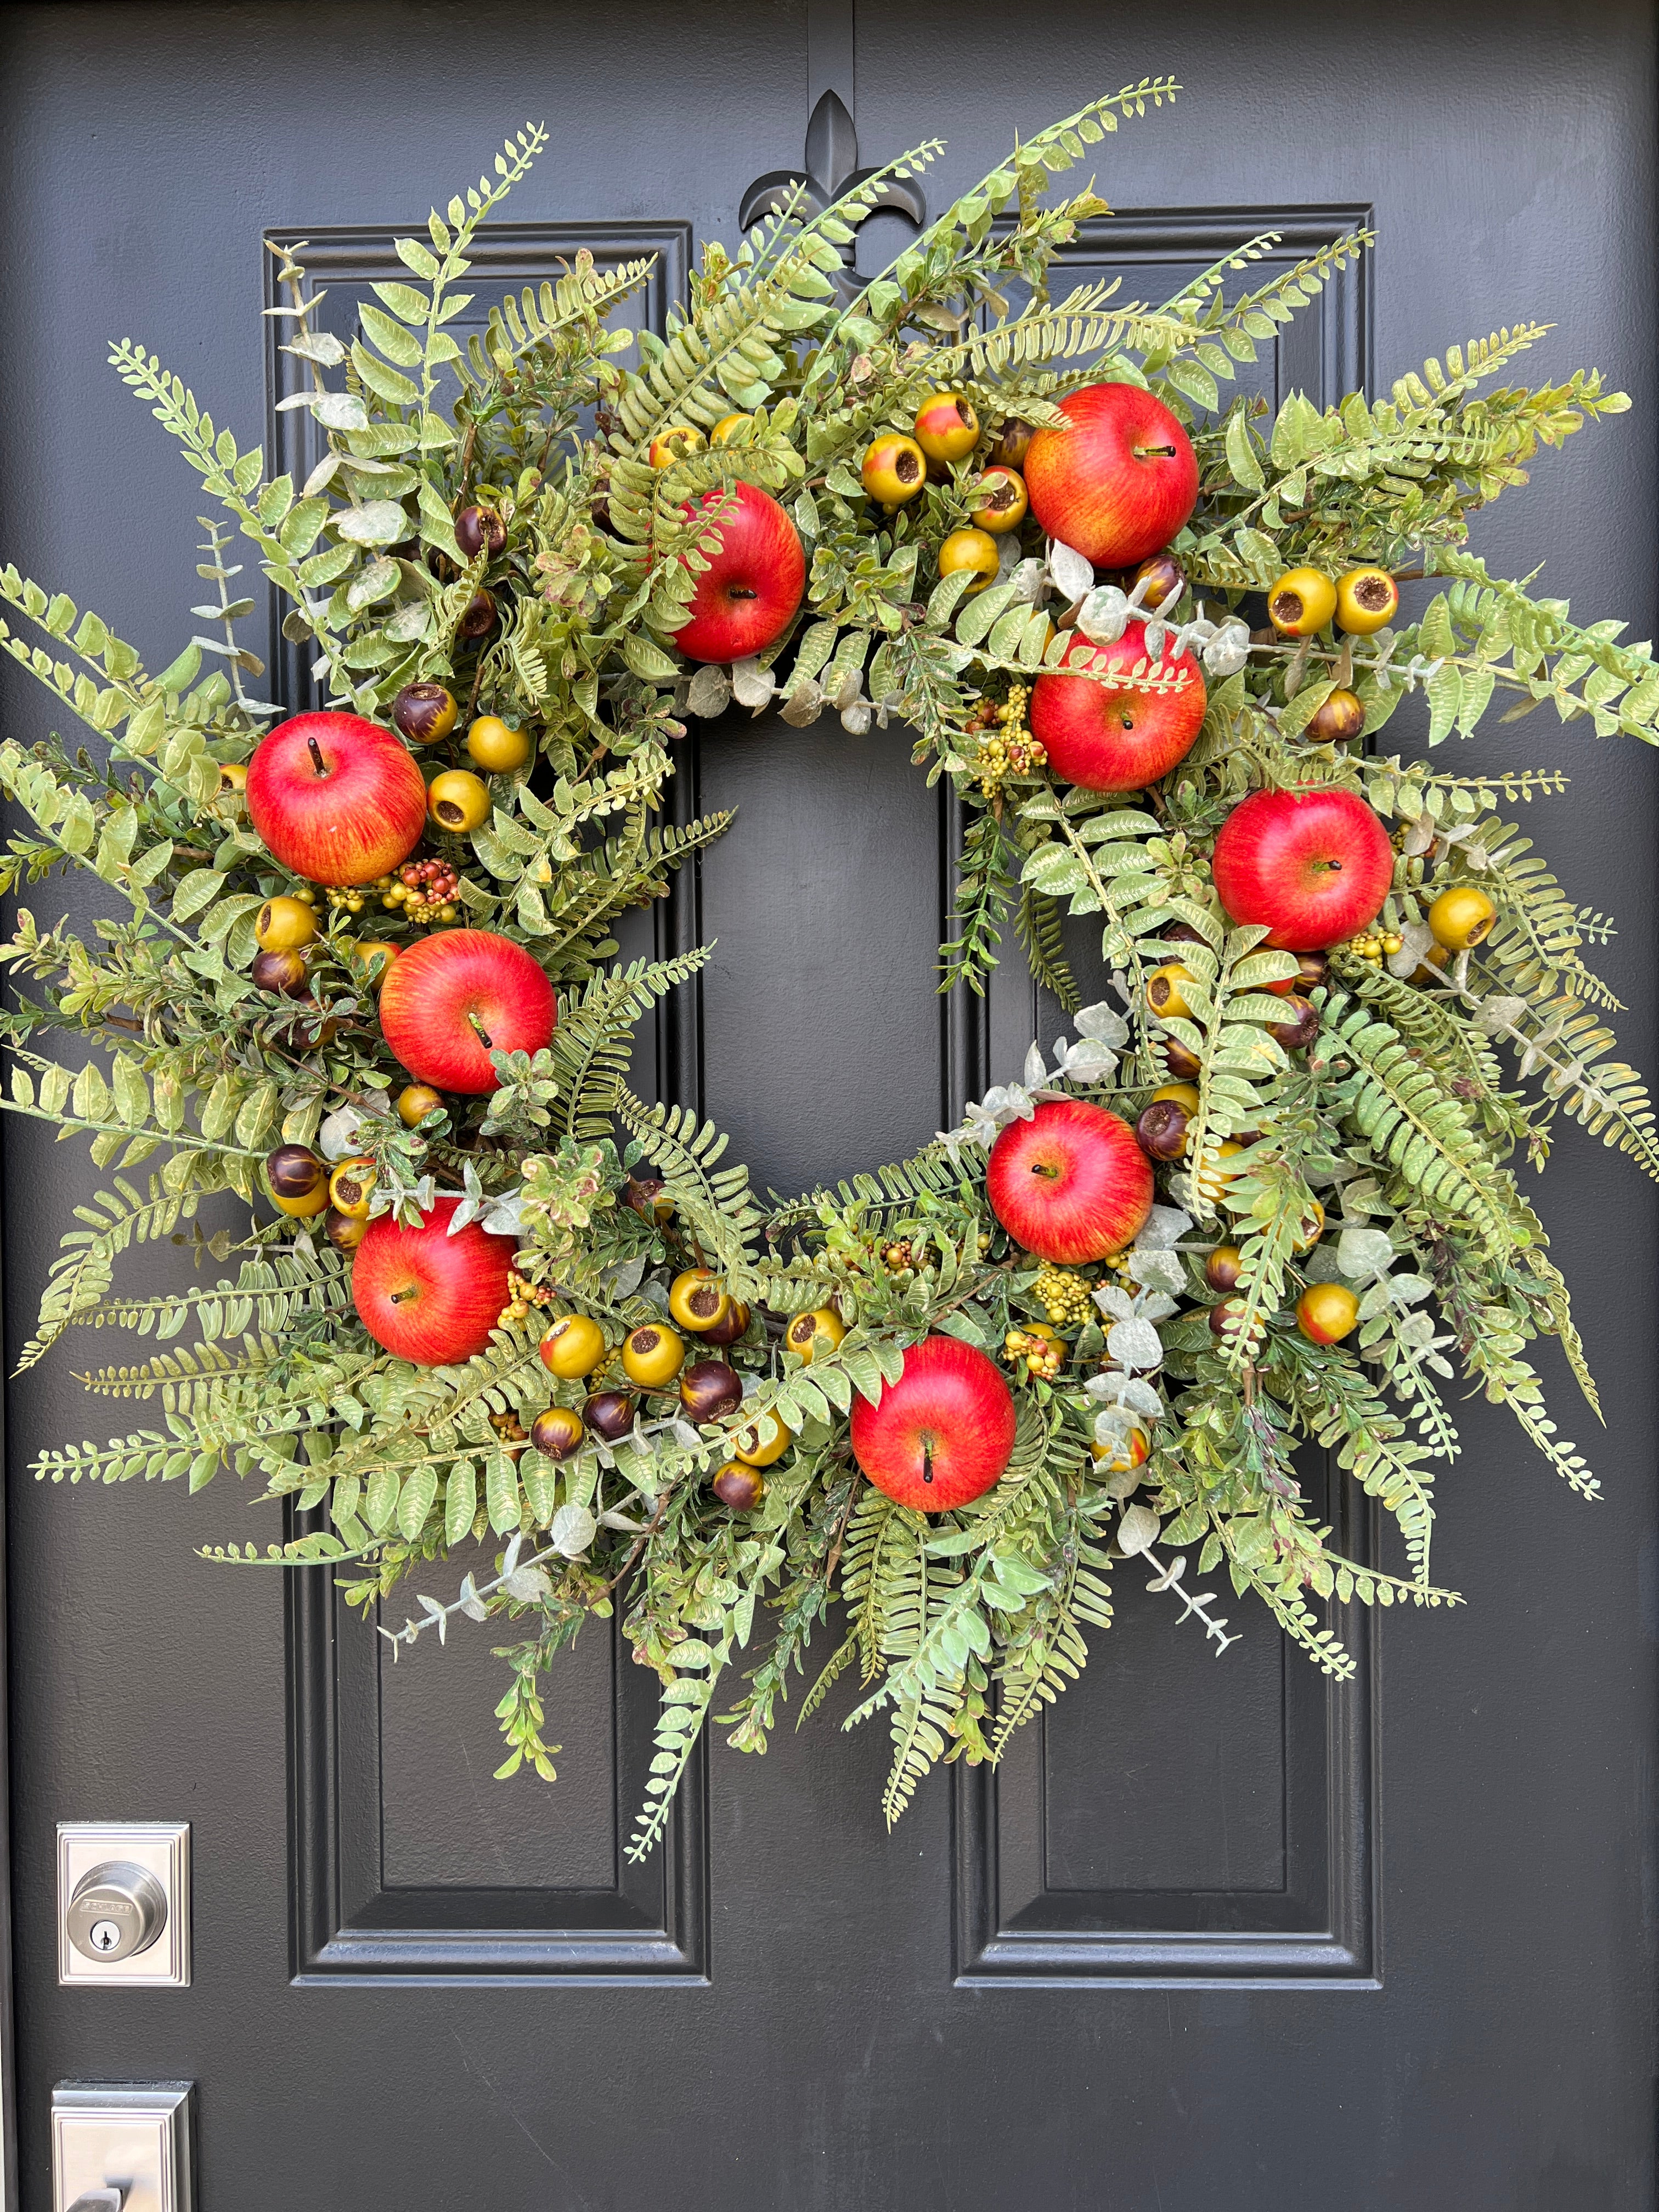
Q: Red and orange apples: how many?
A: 9